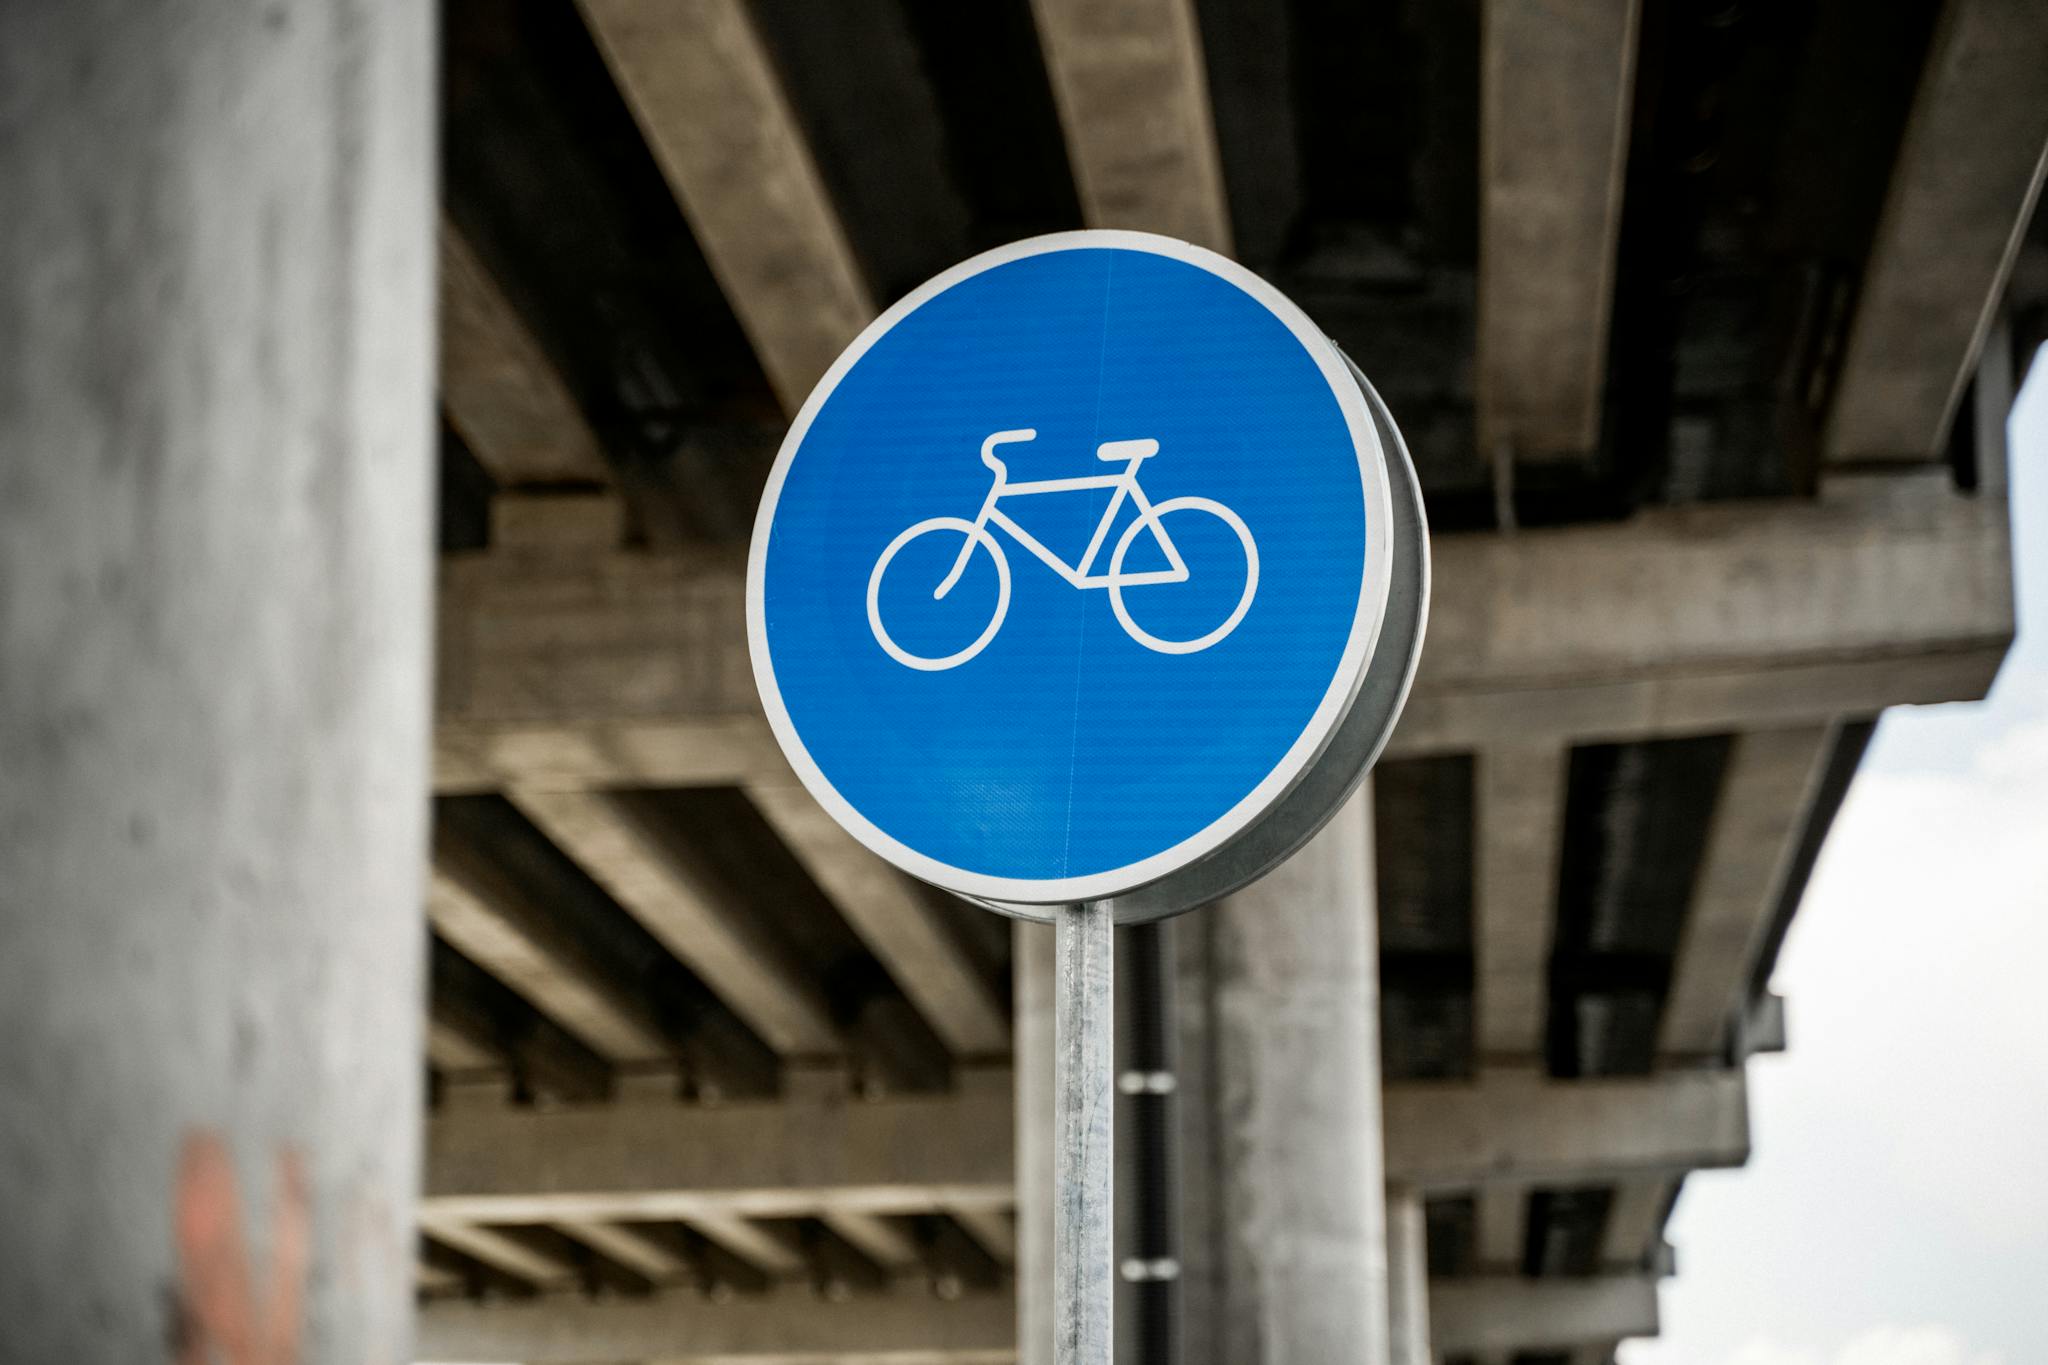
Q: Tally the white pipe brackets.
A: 2